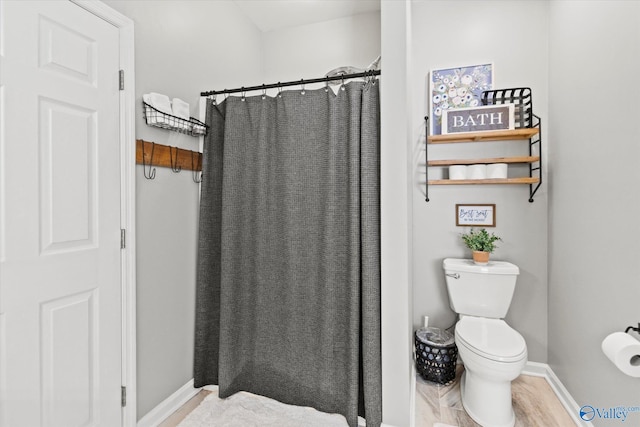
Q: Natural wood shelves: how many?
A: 3